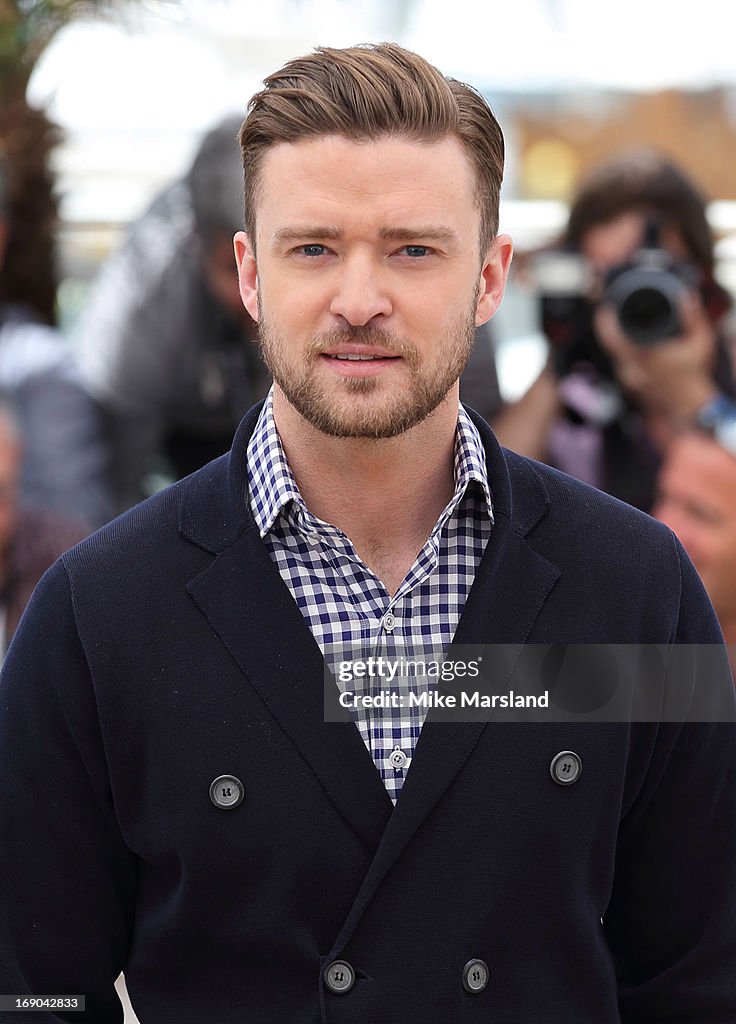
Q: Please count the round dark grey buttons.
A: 4